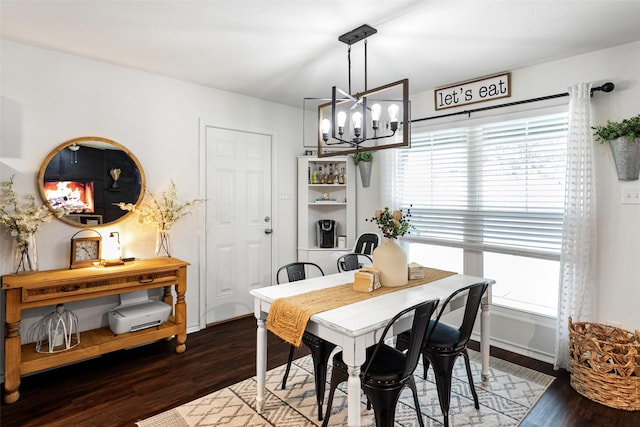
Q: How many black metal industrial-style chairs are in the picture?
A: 4